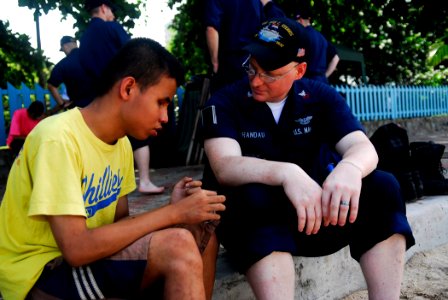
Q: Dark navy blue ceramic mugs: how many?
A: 0